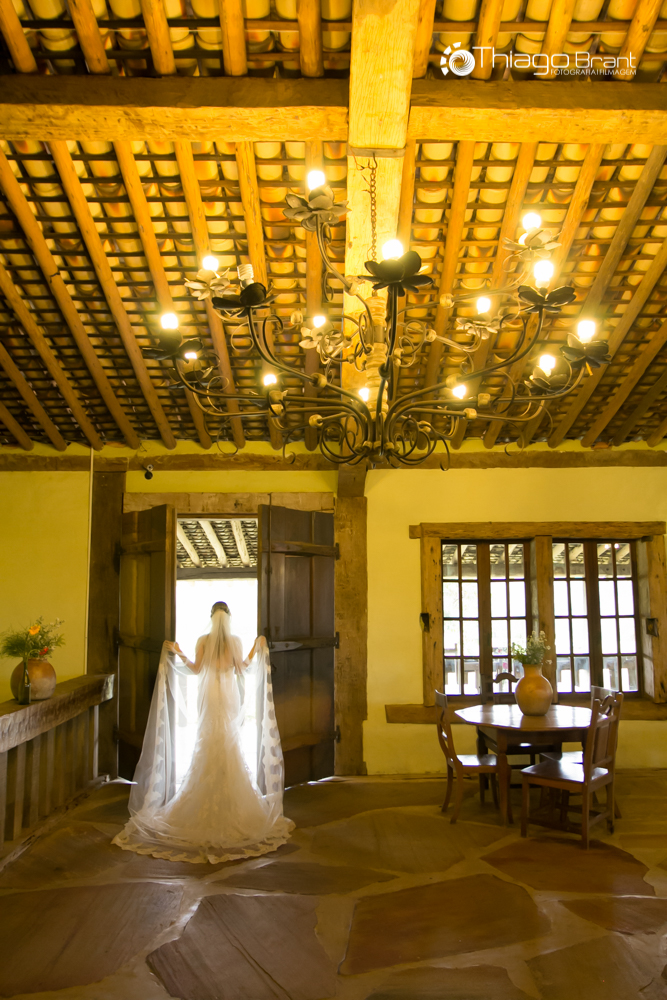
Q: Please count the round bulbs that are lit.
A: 14